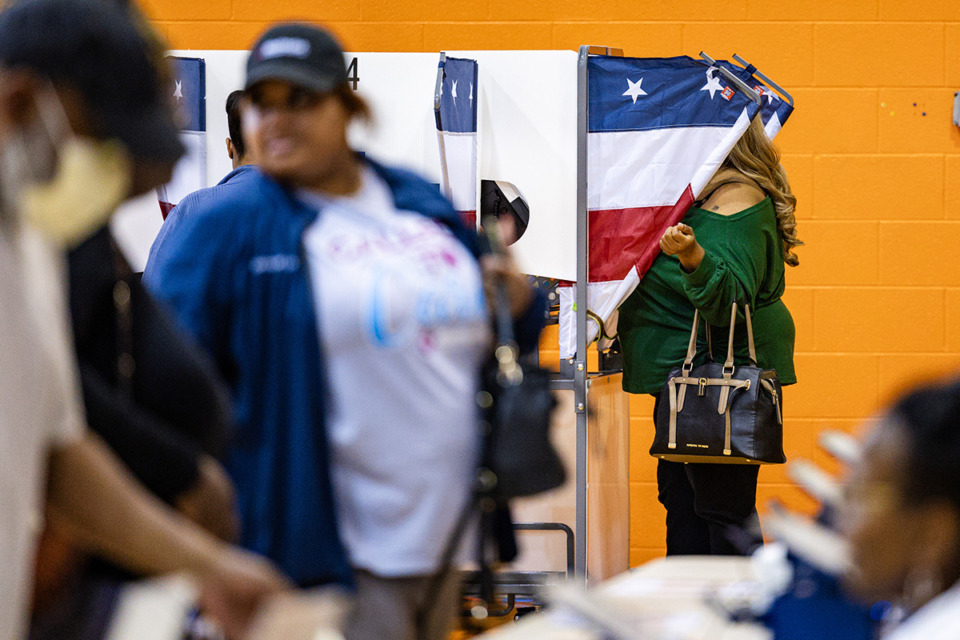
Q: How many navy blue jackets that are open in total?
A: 1